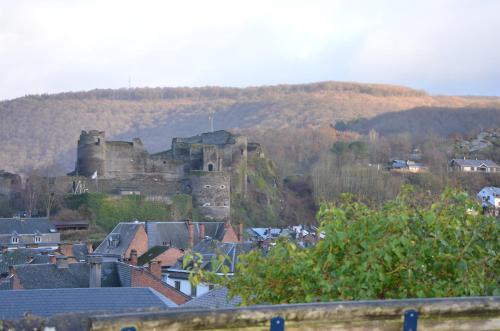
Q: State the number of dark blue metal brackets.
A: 3